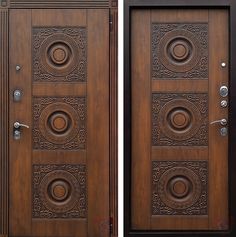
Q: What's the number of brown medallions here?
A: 6